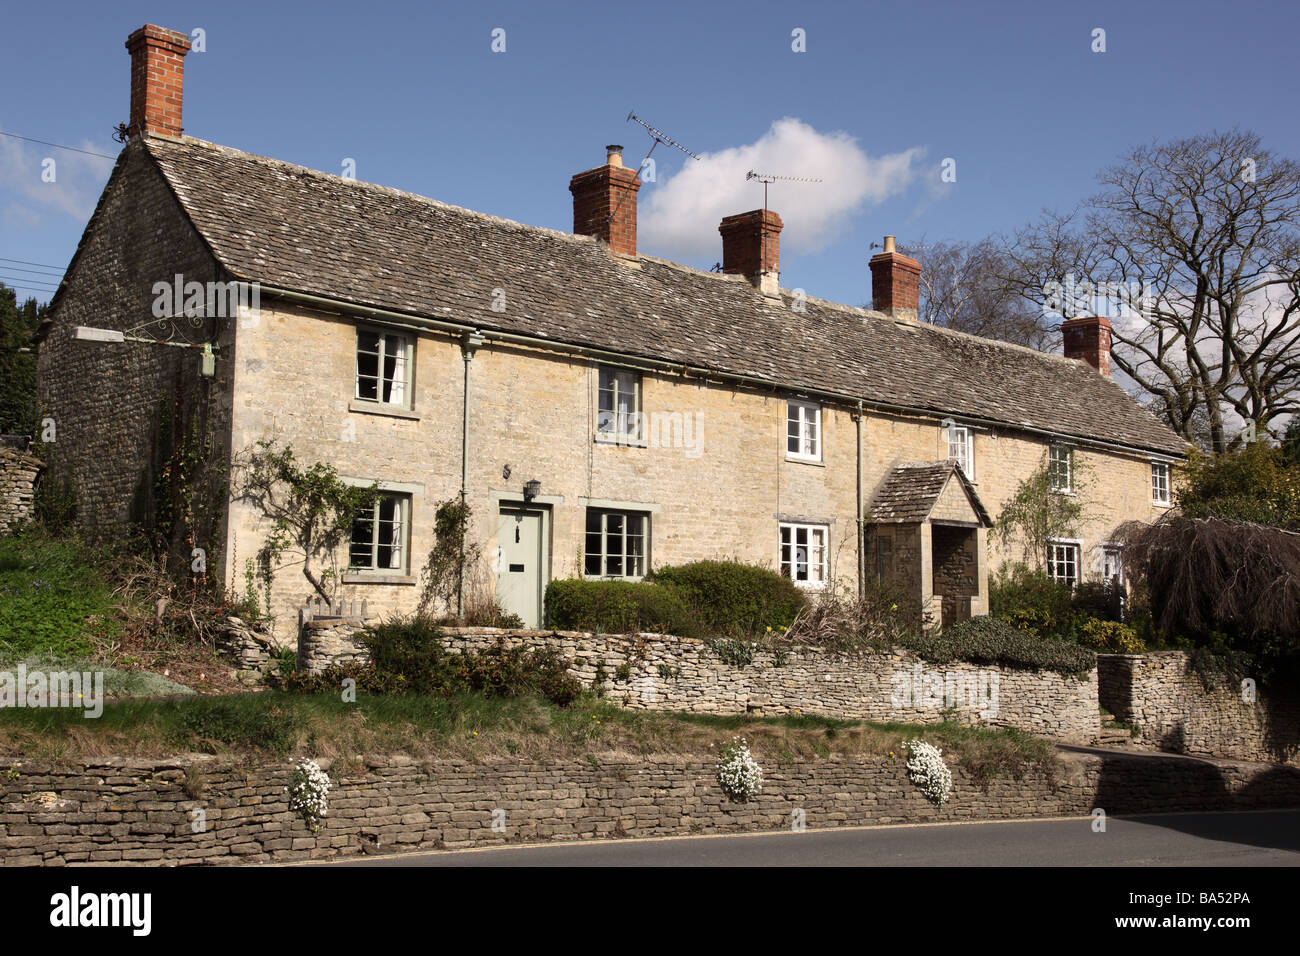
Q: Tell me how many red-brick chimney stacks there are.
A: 5